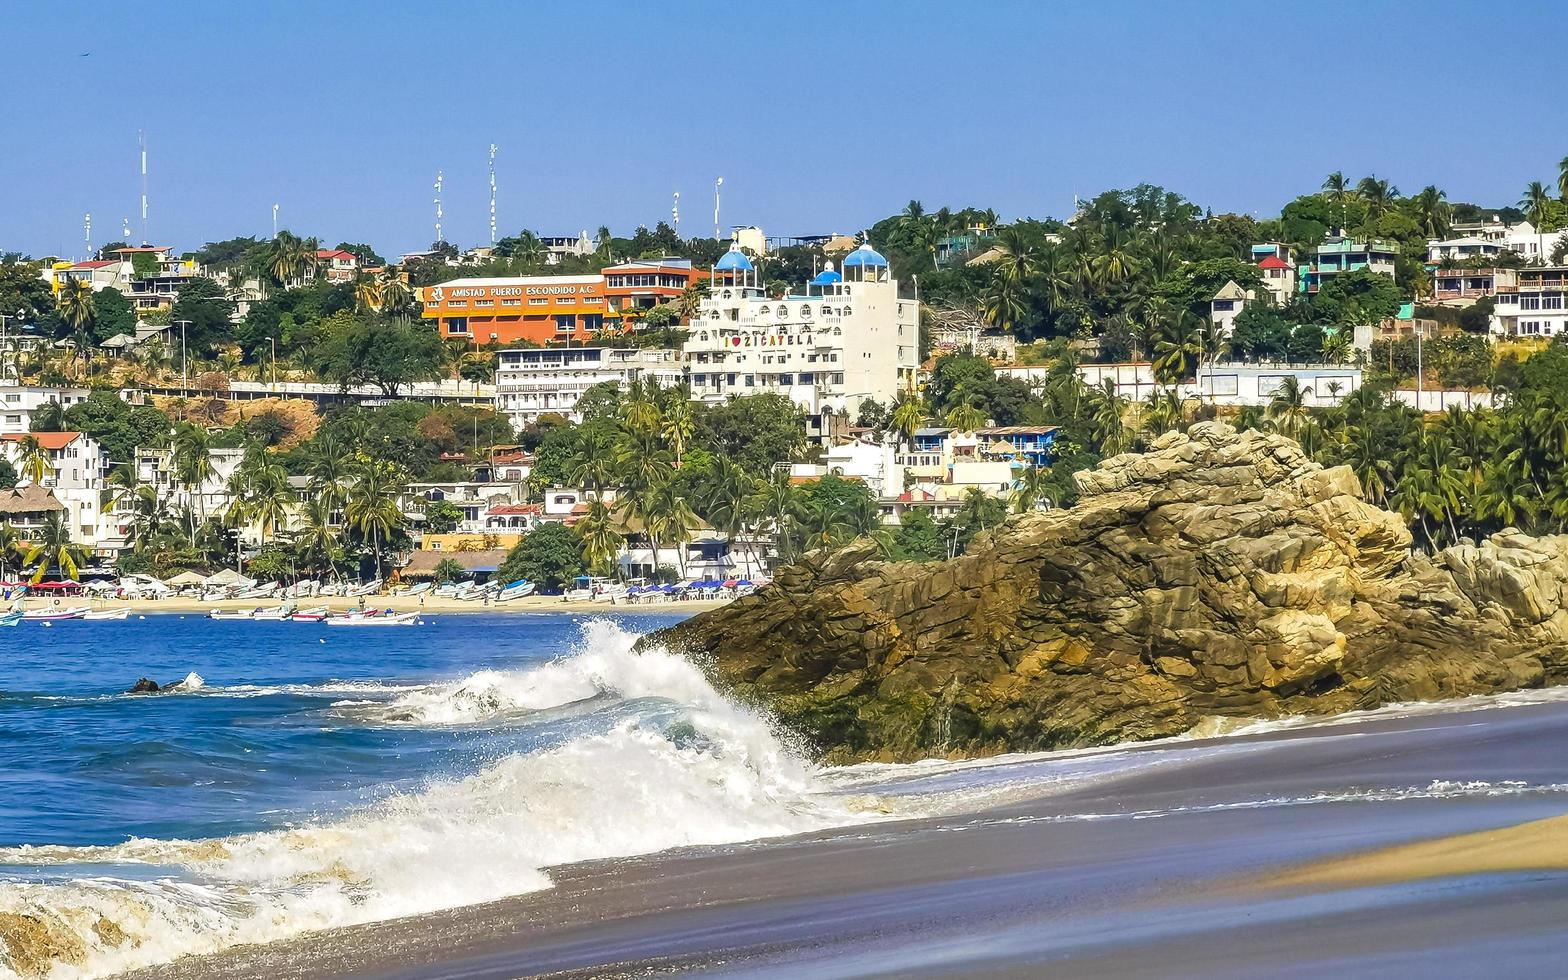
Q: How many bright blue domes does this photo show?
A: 3